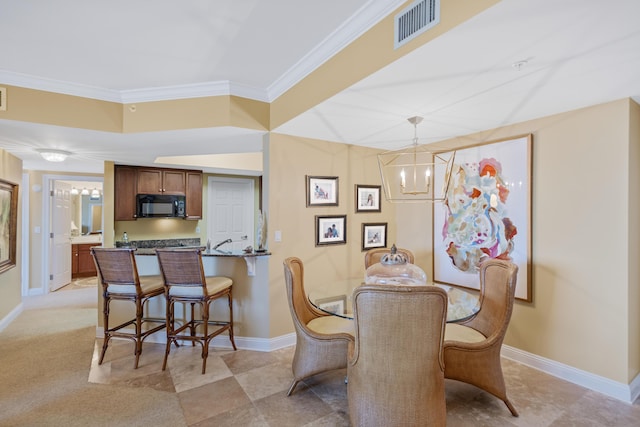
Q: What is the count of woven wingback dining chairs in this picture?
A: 4